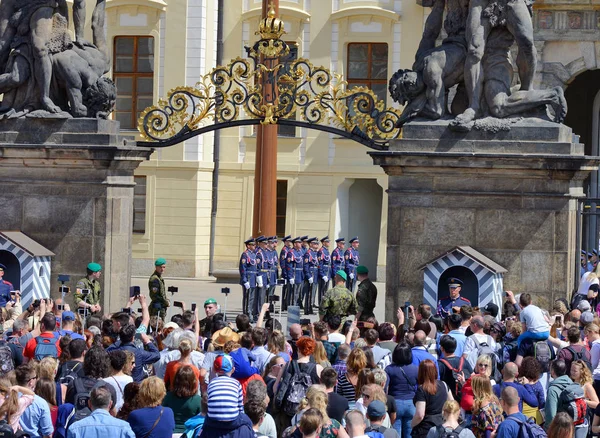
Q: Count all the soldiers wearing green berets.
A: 5